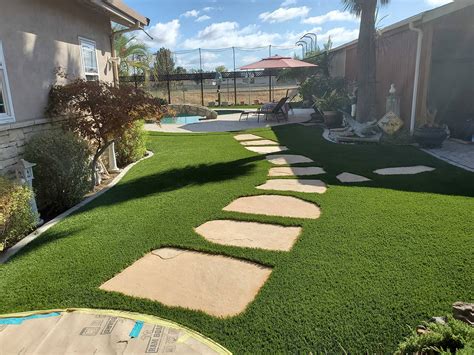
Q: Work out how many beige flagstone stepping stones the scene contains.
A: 11